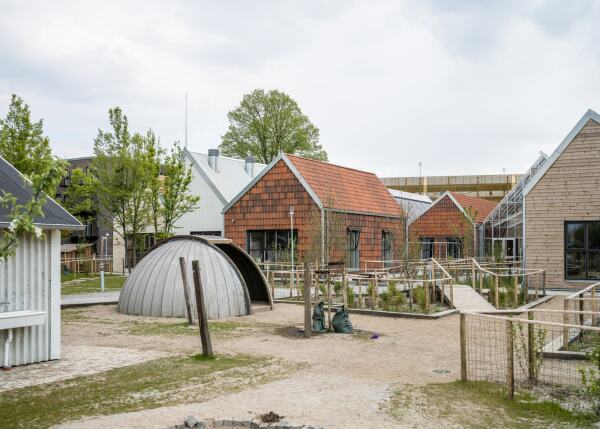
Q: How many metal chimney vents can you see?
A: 2